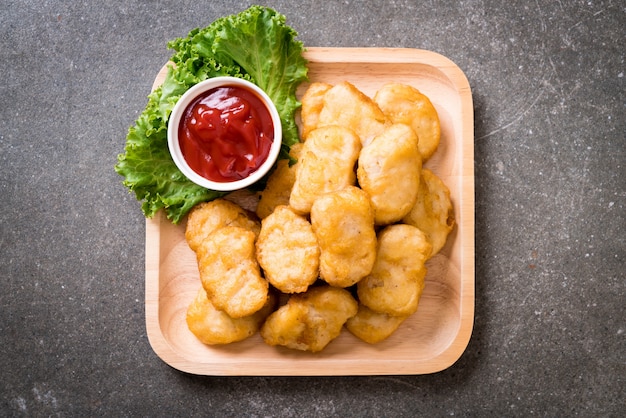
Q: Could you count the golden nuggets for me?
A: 15